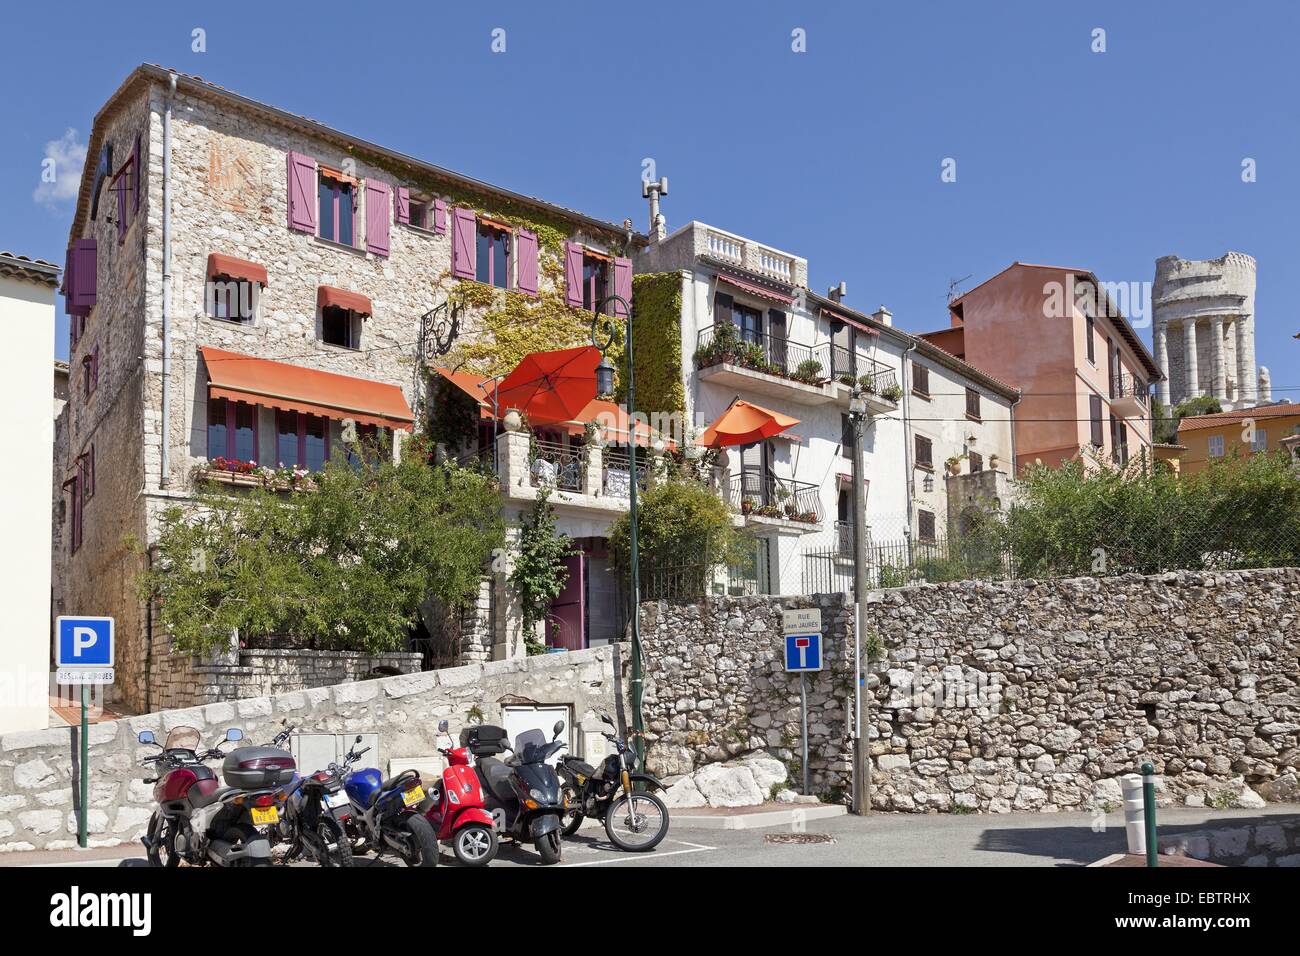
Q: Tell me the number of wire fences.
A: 1